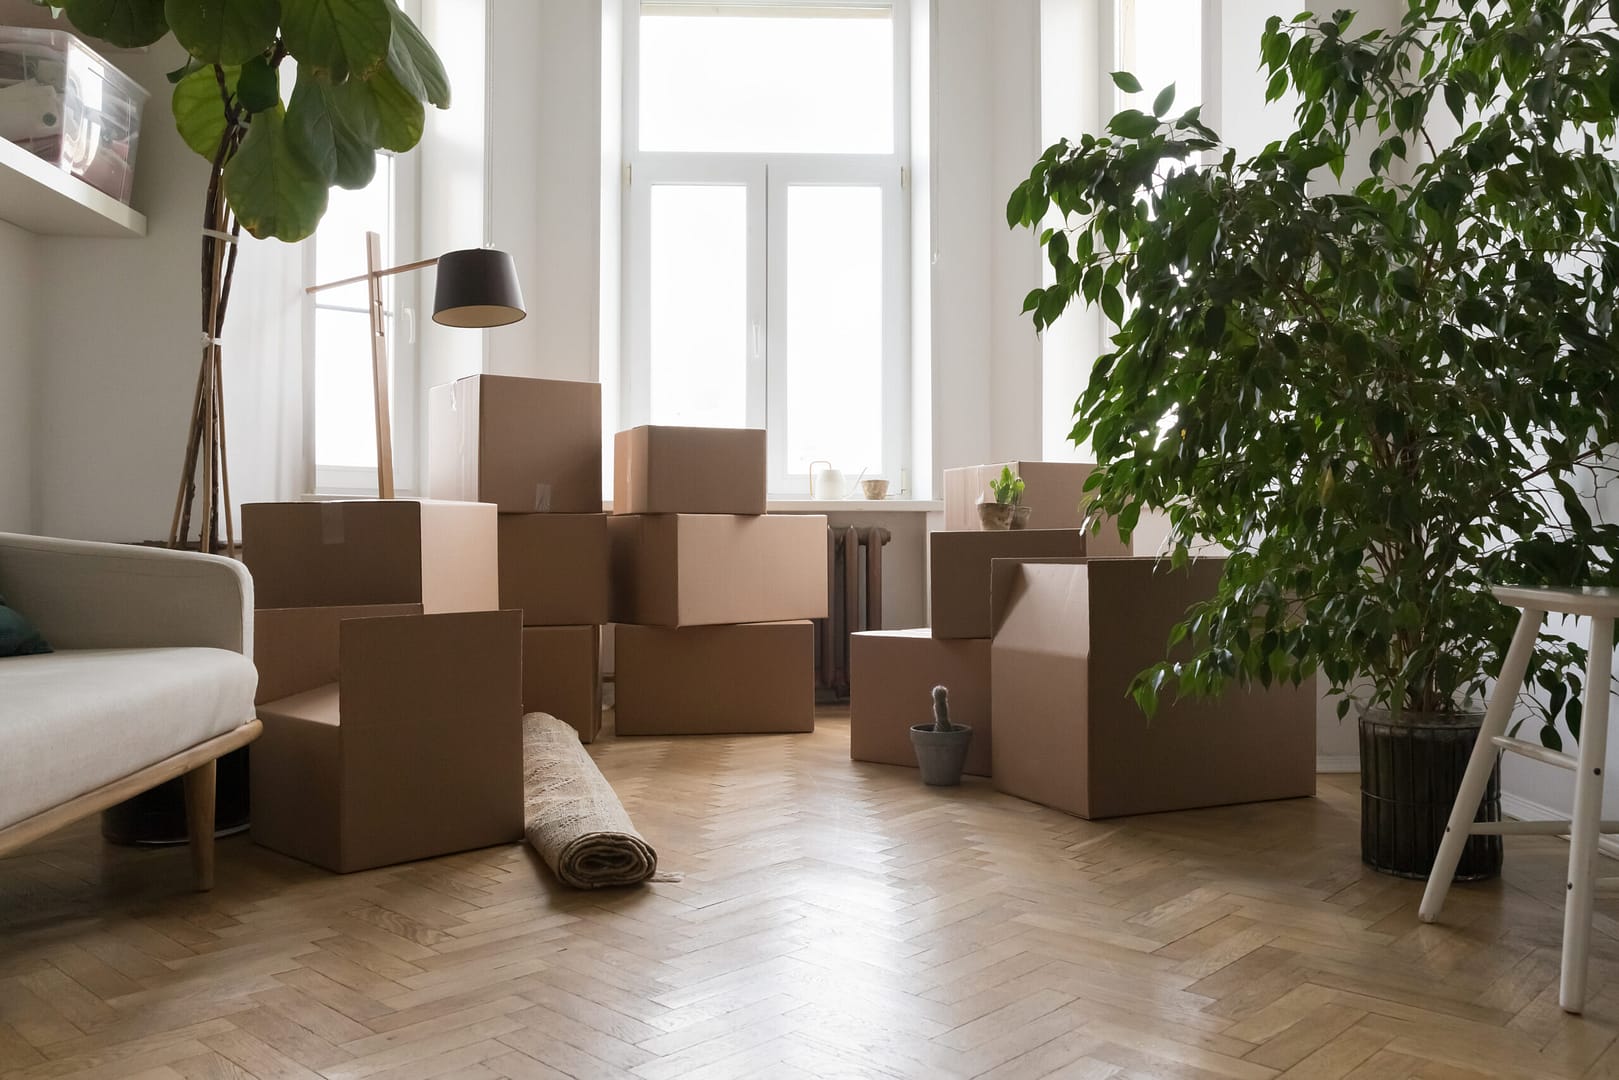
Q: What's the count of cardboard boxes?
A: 12